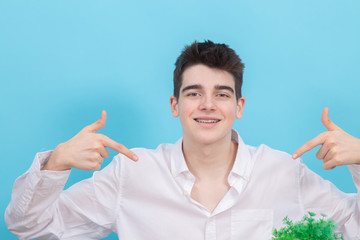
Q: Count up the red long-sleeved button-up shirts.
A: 0